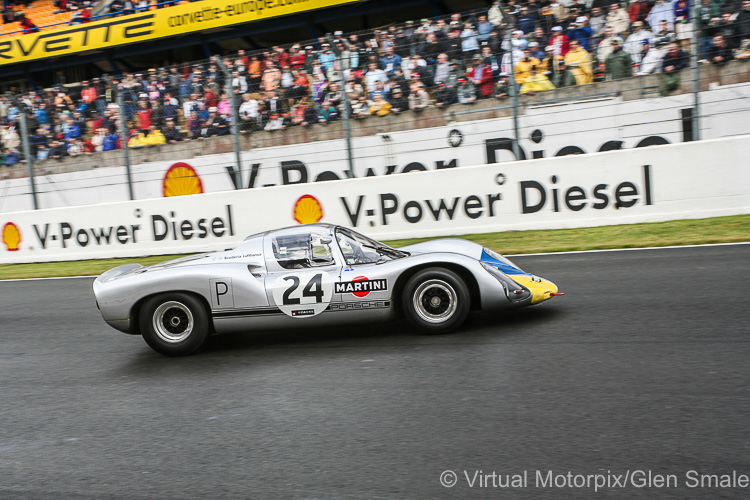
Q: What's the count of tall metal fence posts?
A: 6